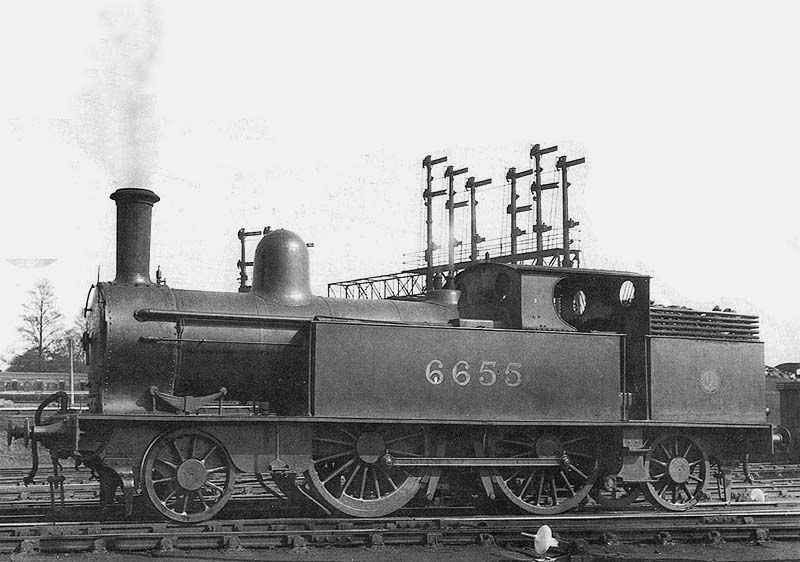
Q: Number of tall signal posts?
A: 6